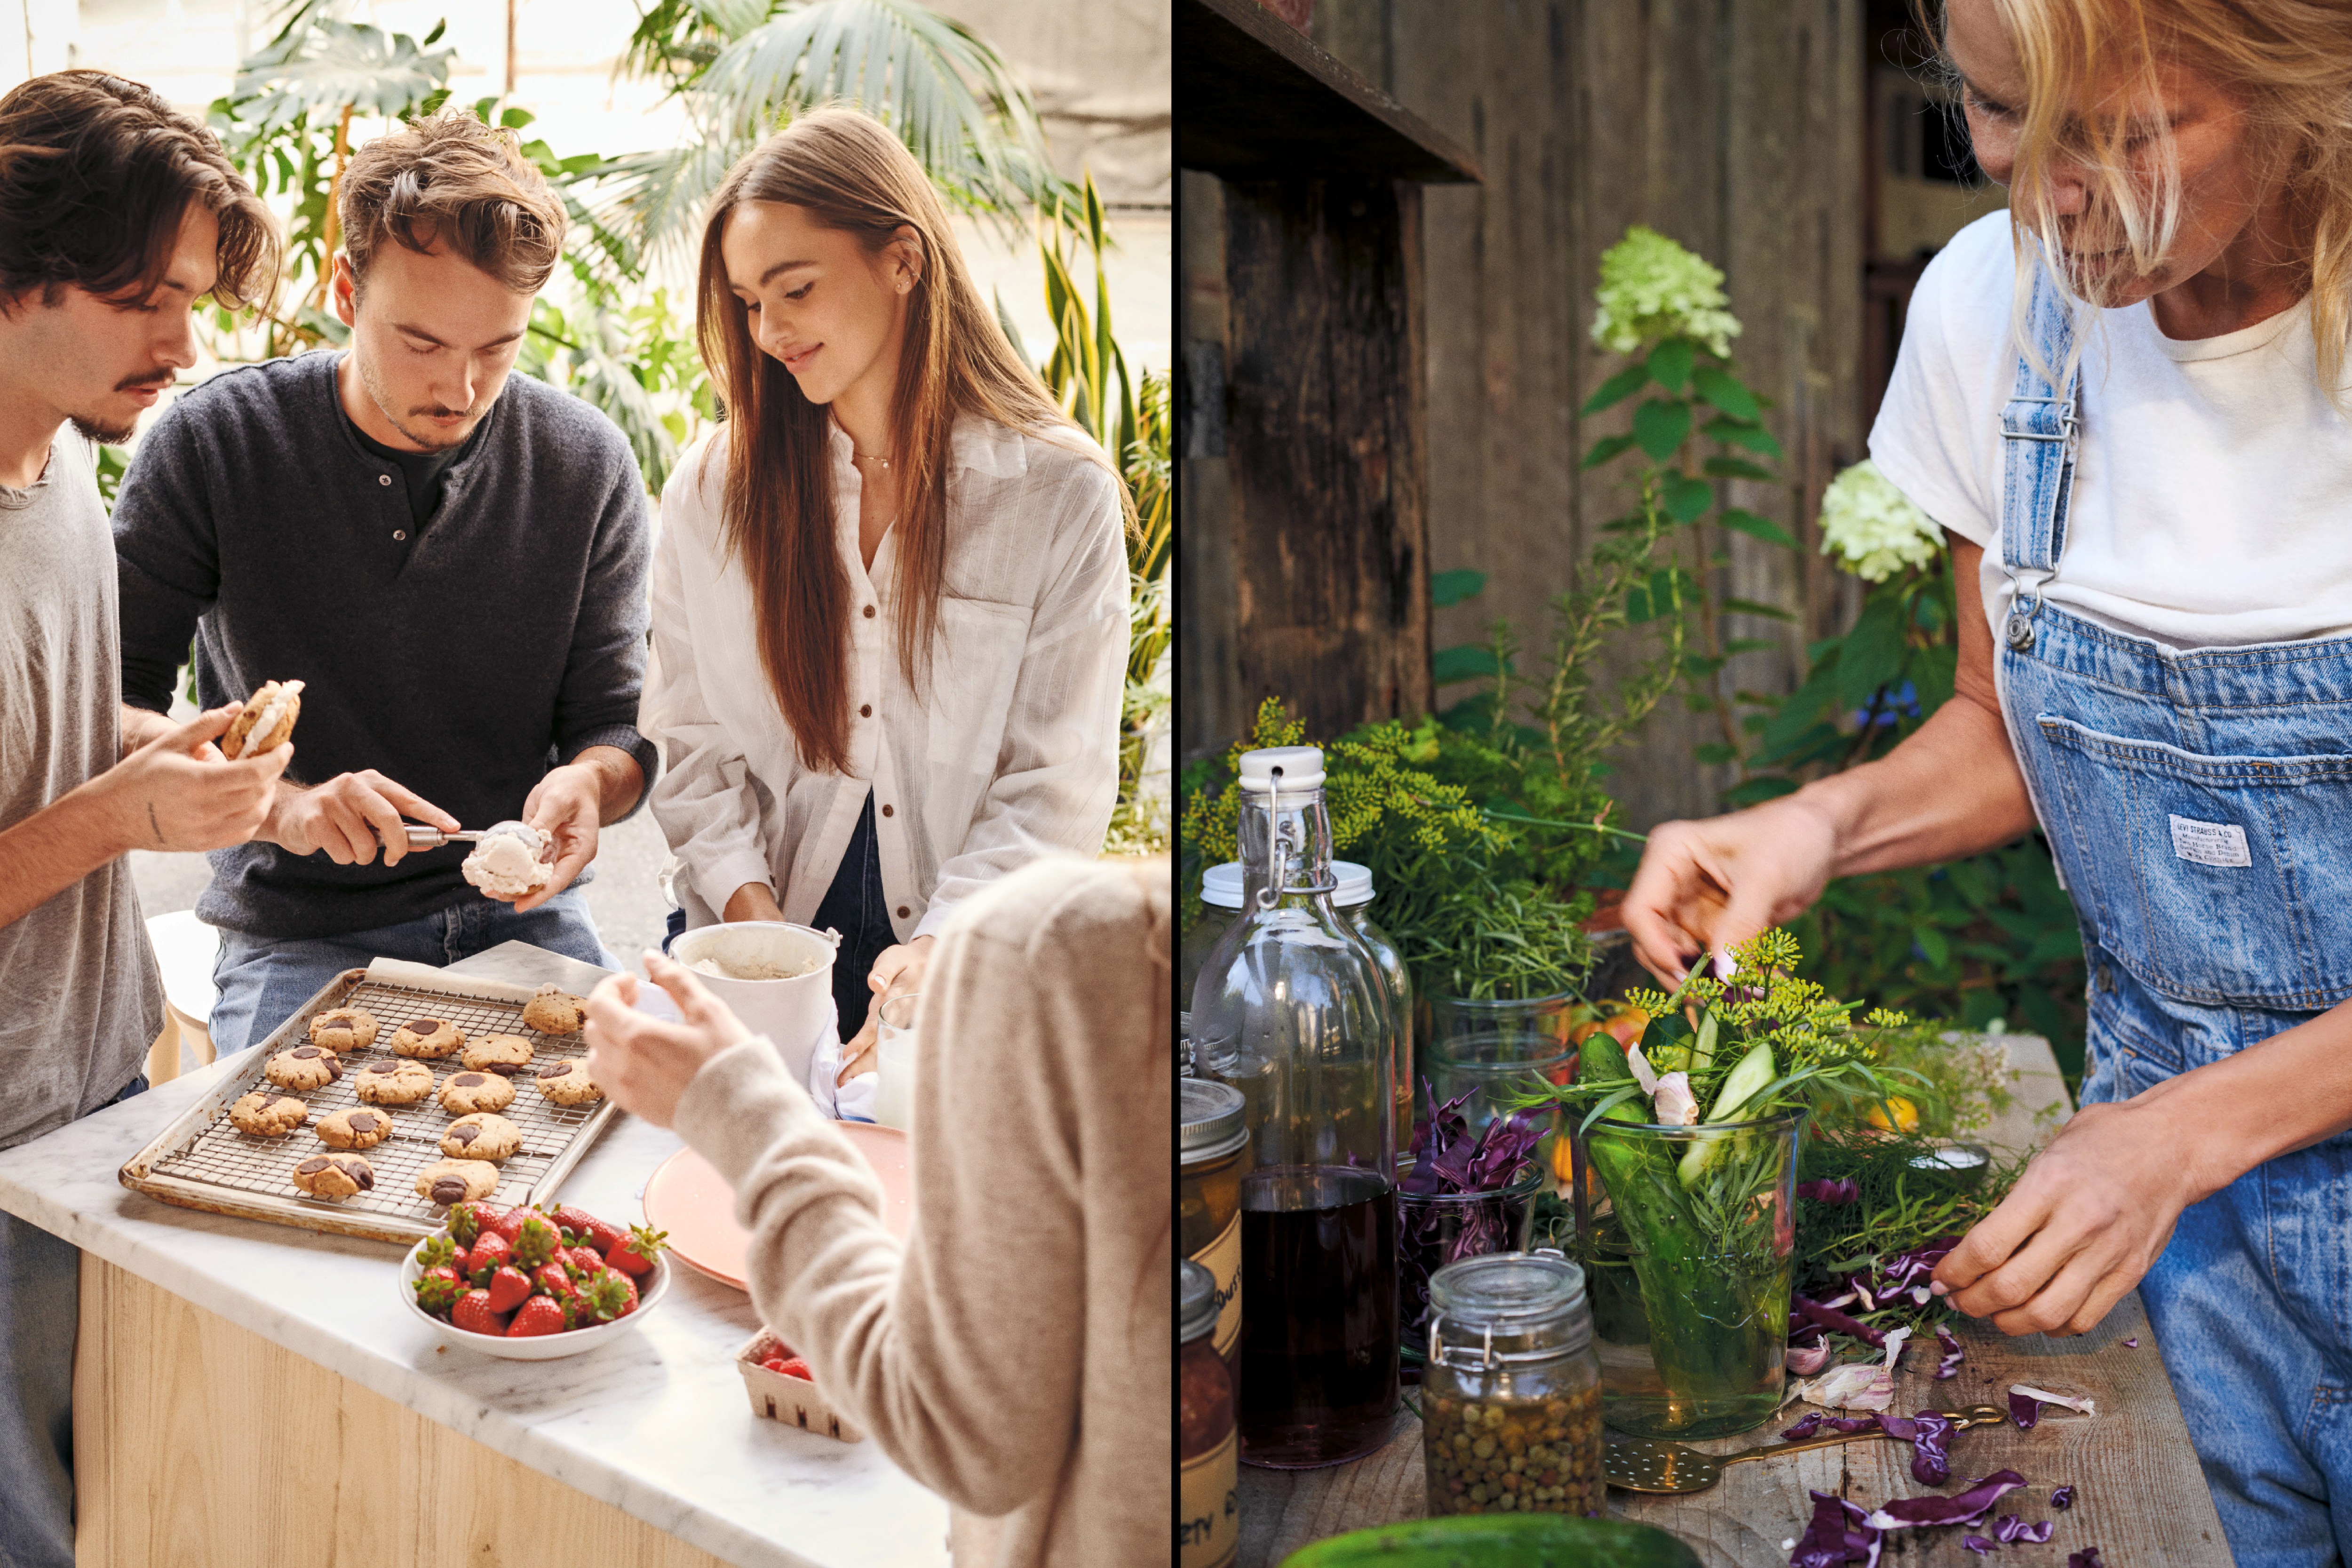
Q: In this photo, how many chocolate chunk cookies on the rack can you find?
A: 13